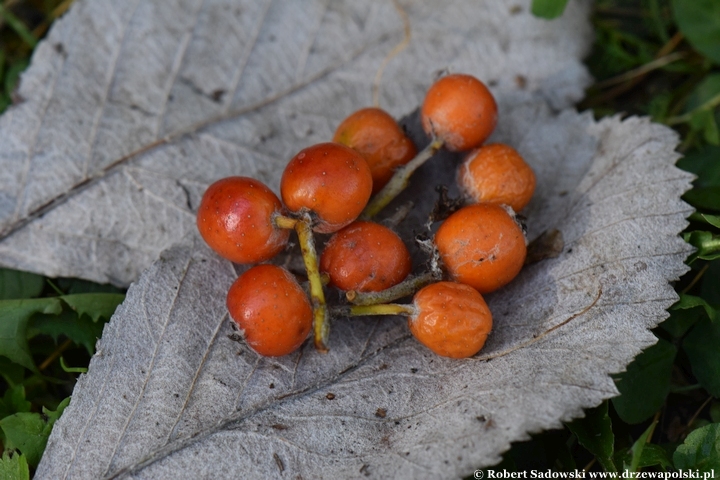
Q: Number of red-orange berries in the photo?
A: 9